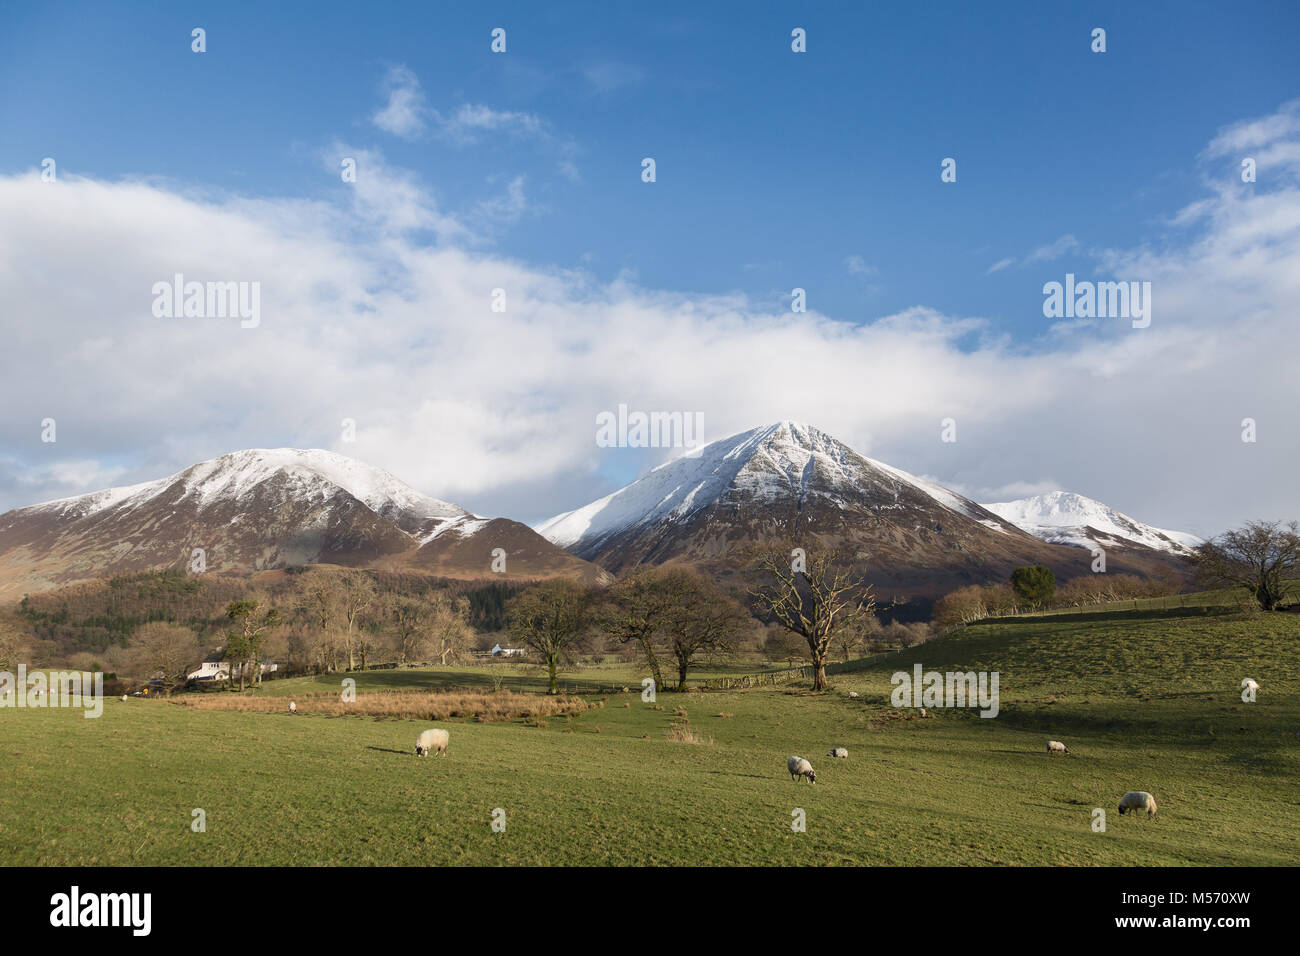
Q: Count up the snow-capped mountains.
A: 3